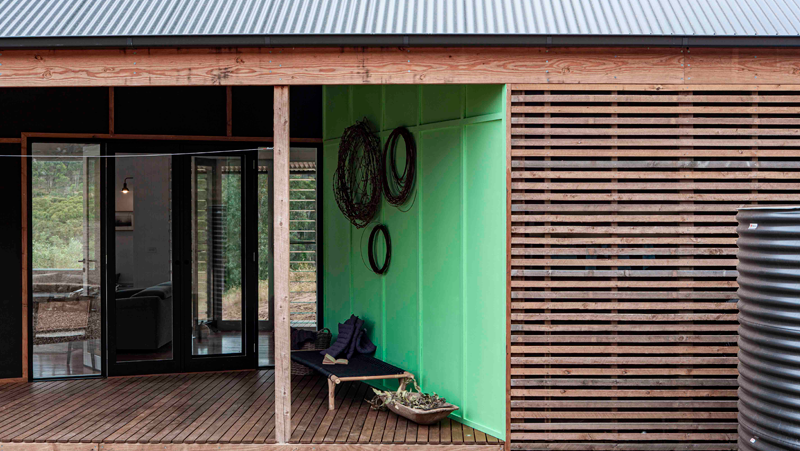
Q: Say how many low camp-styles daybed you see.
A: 1